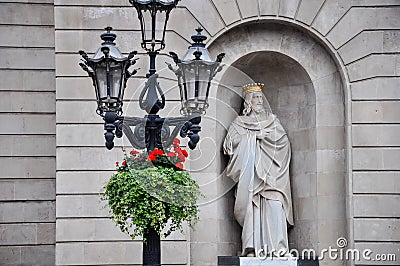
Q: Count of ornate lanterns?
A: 3